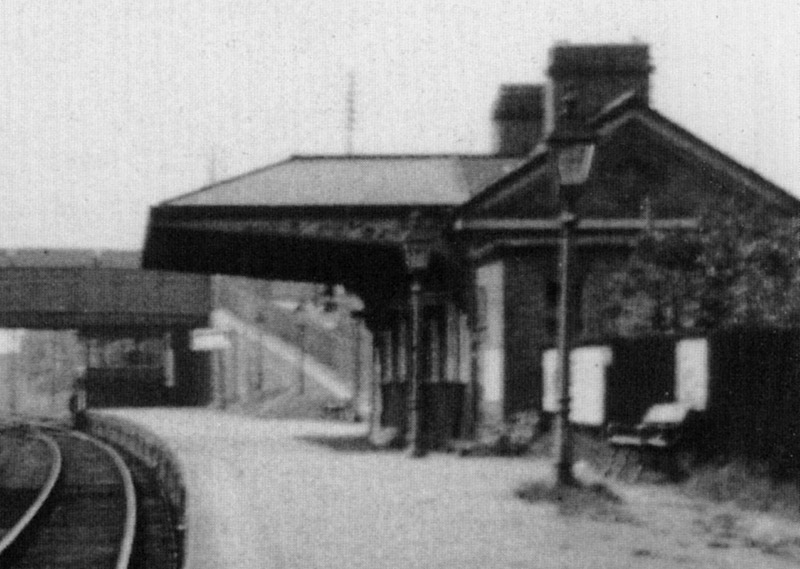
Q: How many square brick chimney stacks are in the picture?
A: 2